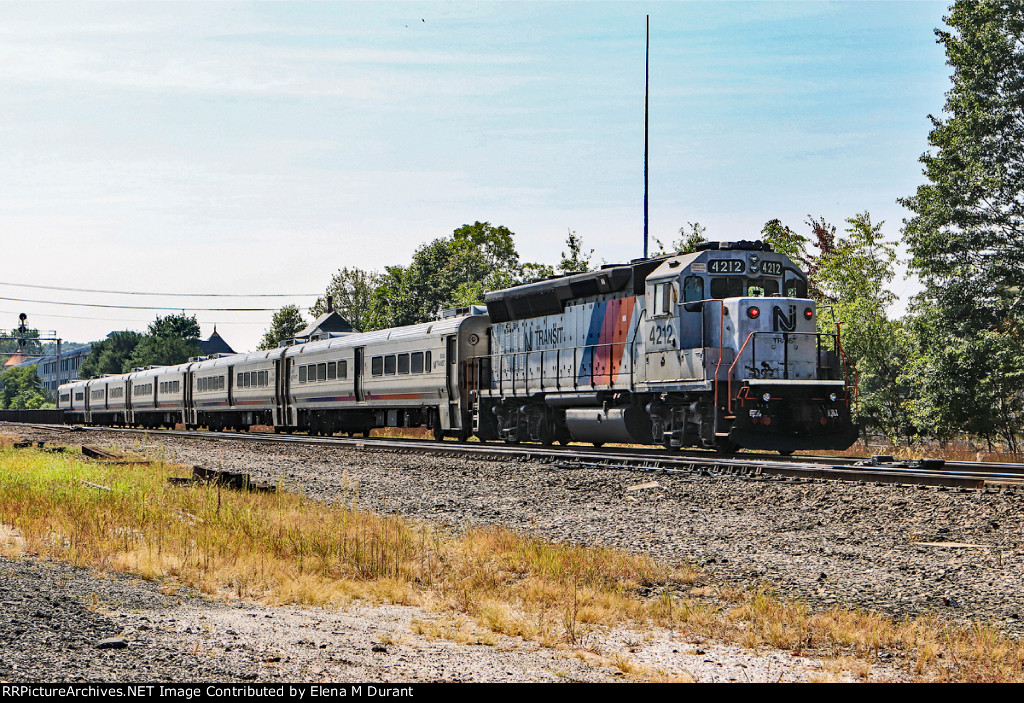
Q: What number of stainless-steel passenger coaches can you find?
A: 5